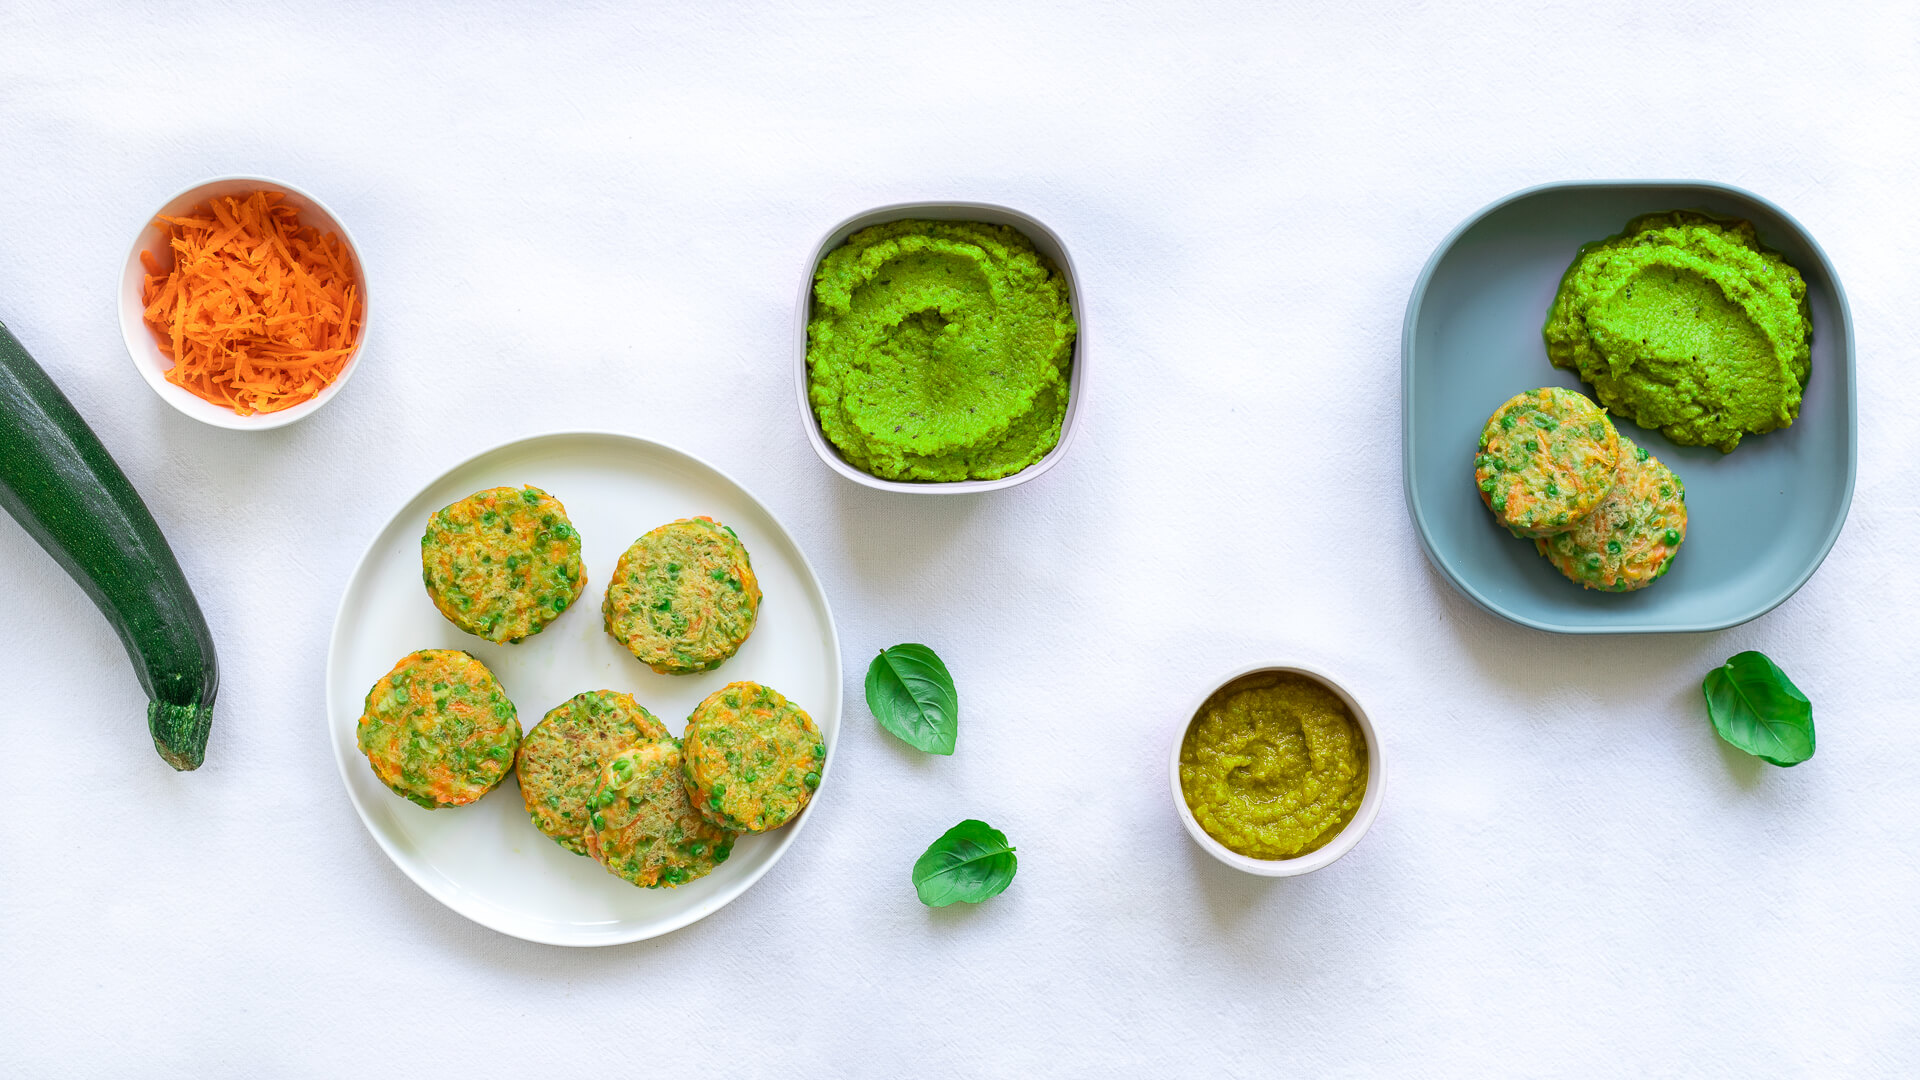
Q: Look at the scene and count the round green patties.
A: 8